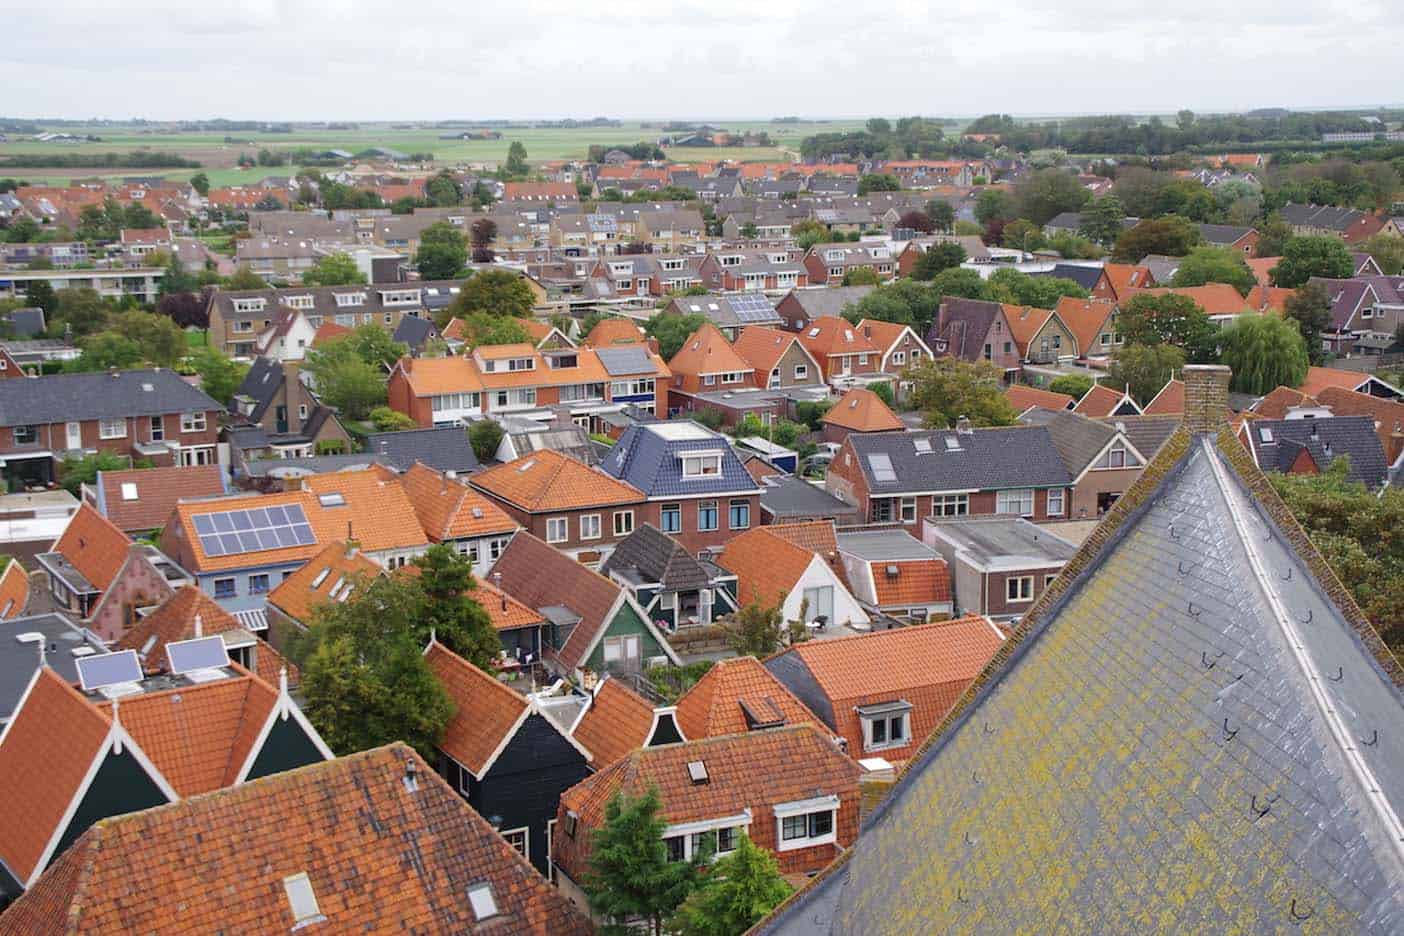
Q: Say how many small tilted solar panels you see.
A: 2